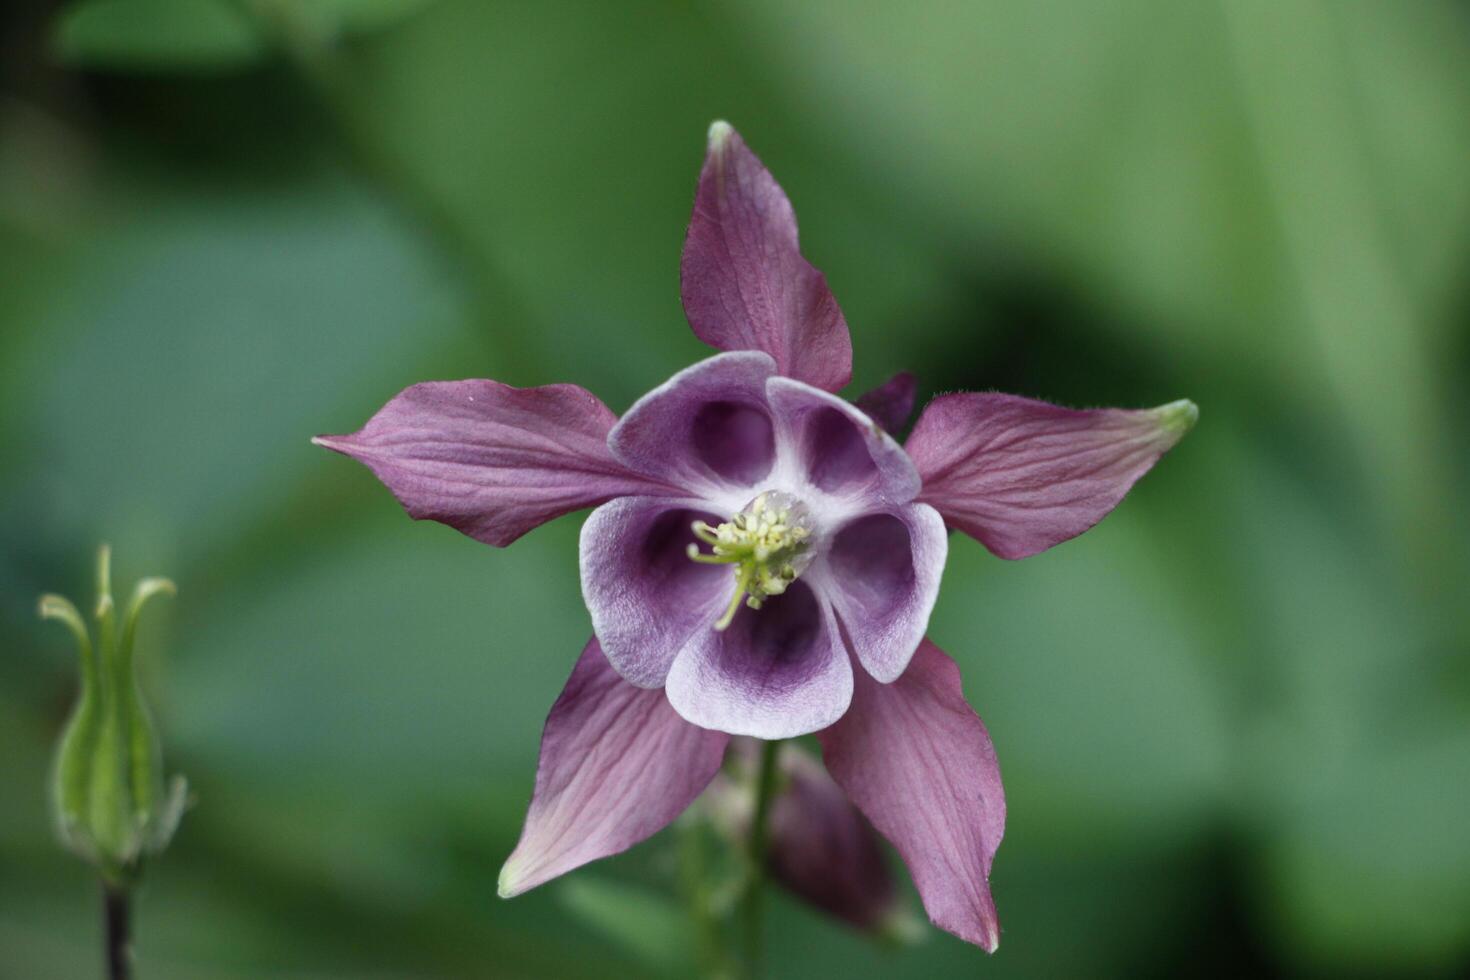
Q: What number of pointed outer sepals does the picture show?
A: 5